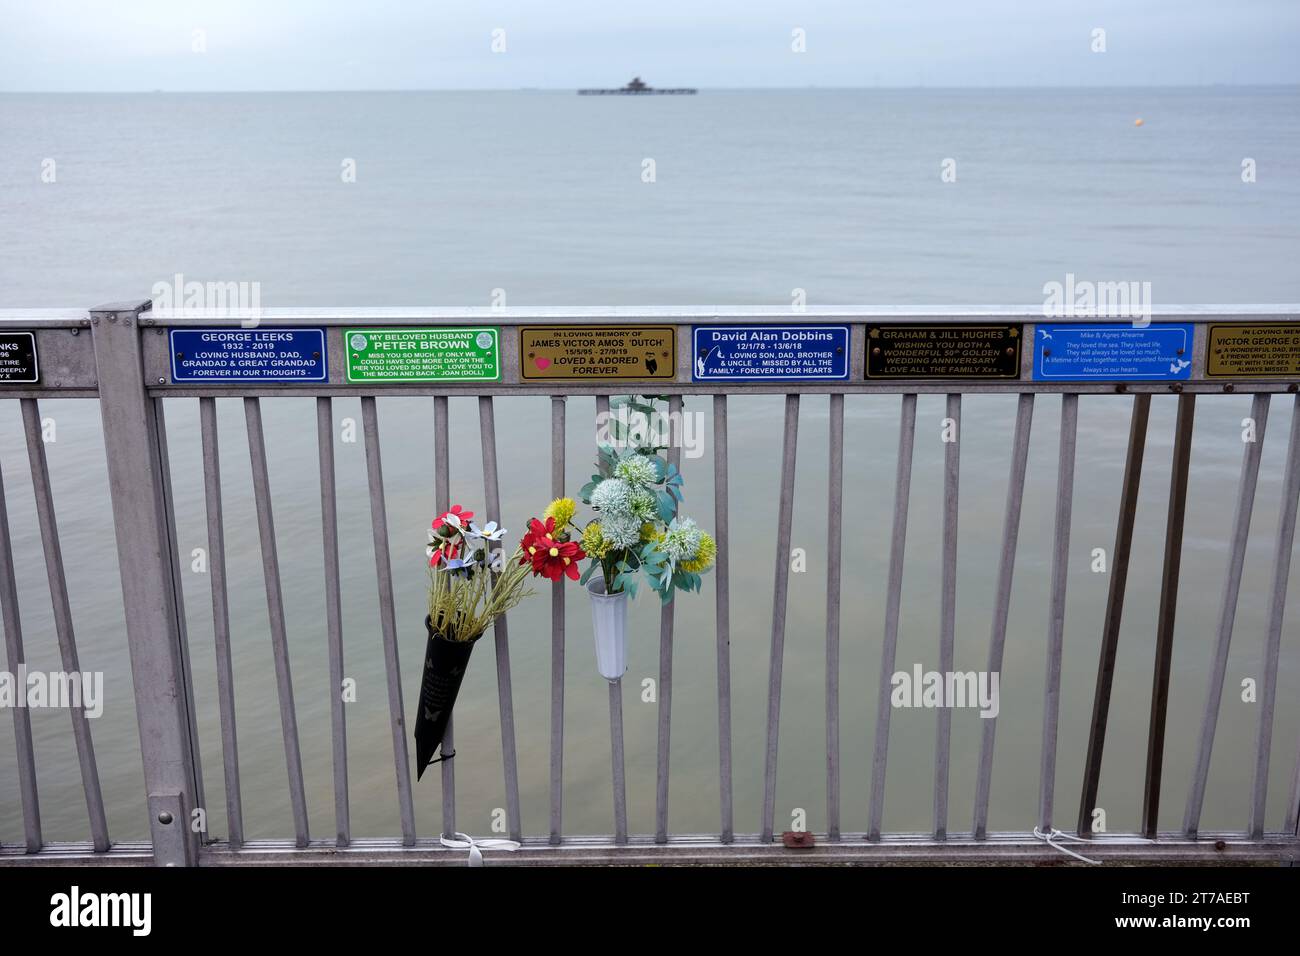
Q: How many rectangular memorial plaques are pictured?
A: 8